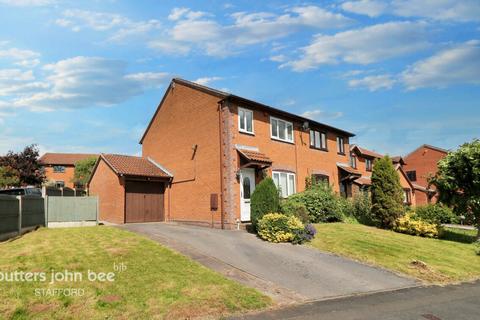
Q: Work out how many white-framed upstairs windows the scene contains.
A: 2